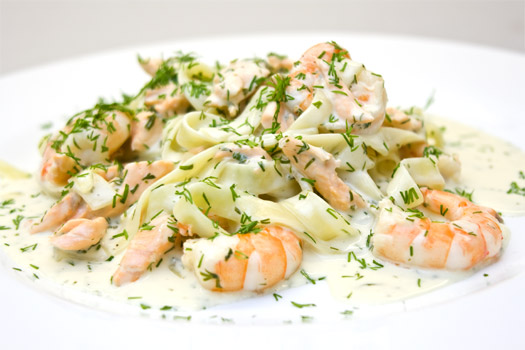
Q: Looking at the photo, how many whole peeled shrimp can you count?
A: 4